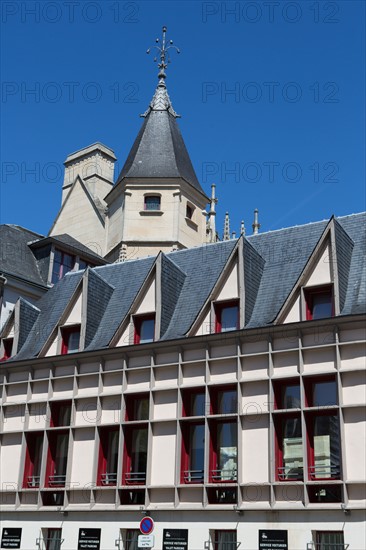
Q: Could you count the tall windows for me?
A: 8